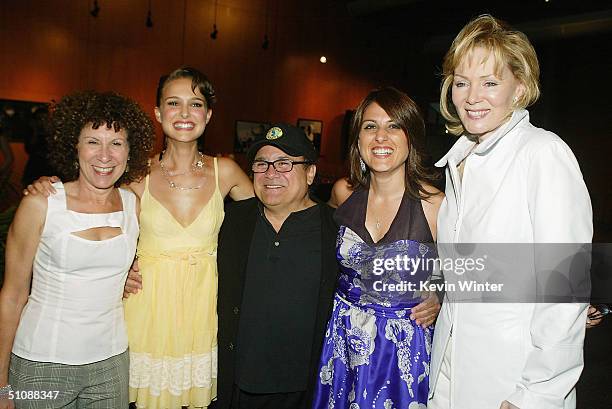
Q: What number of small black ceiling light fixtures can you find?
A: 4